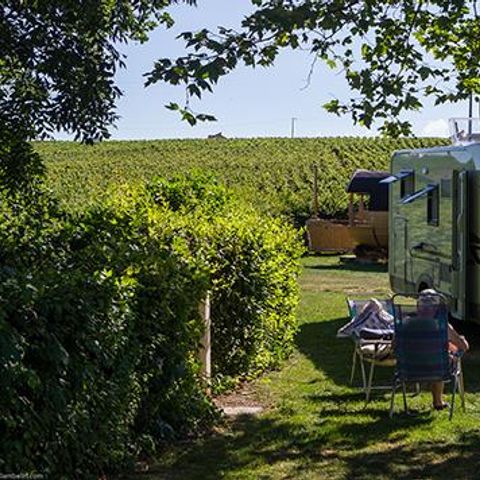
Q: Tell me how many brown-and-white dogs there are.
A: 0